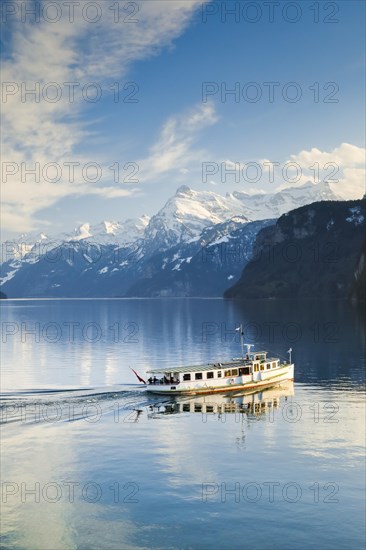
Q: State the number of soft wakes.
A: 1